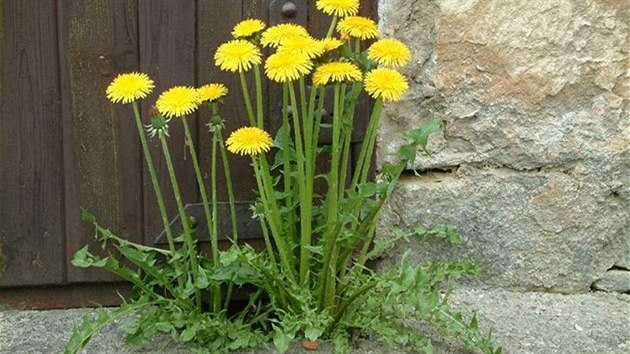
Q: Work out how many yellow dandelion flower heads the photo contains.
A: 15